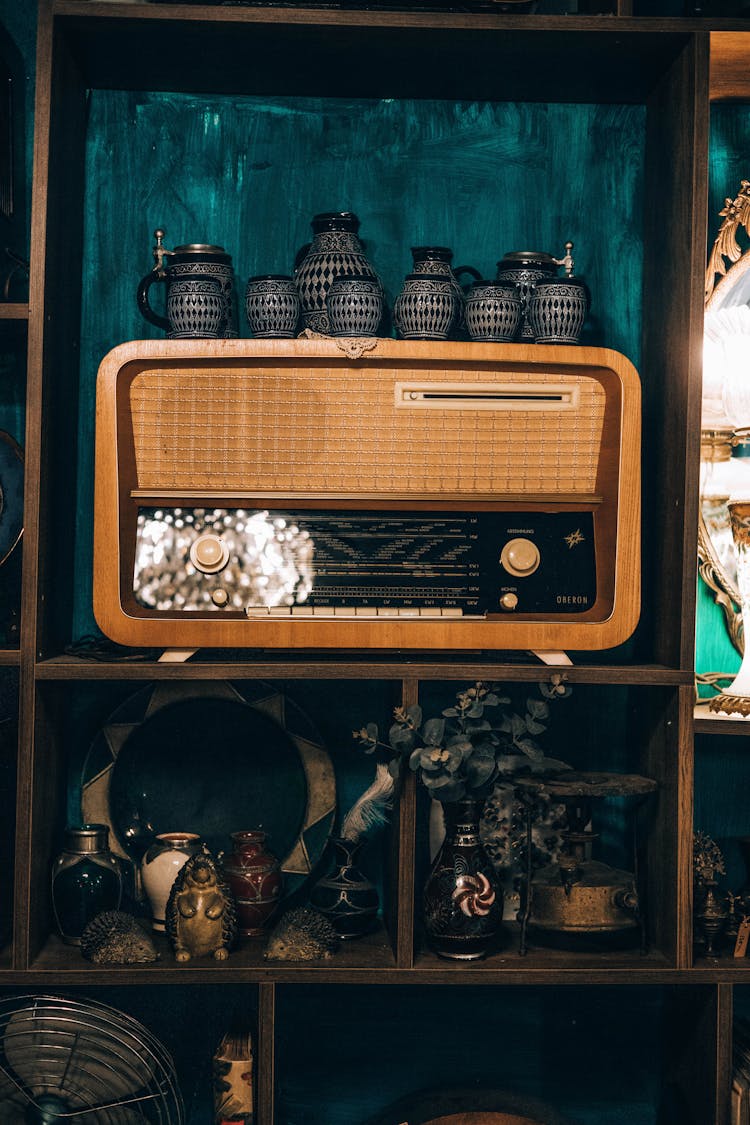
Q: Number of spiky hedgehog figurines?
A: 3